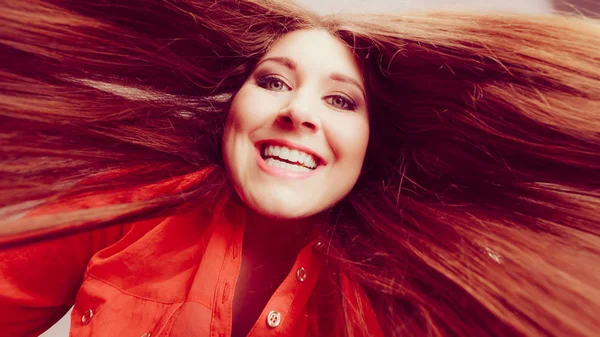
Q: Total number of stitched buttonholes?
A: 2